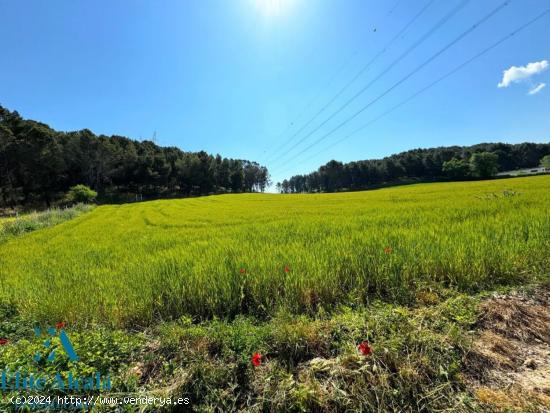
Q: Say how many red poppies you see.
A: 7